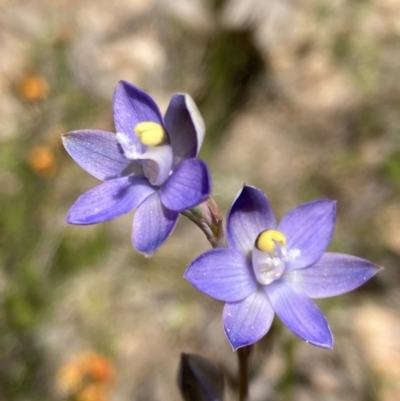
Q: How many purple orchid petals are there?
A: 12